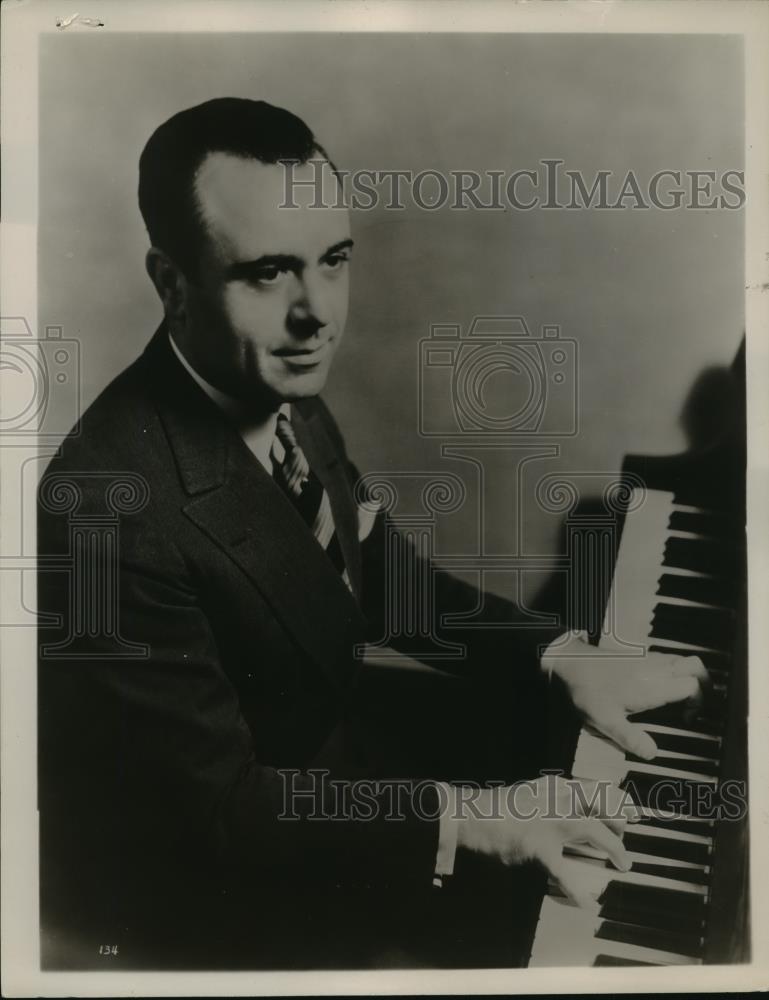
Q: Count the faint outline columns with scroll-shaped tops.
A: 3